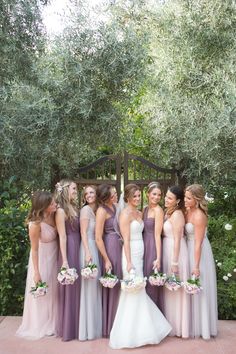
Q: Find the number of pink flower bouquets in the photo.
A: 7